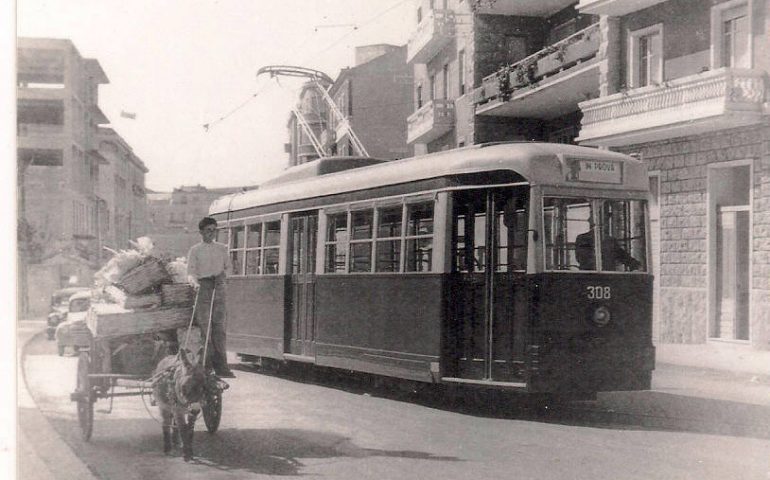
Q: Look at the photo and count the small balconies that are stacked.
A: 2